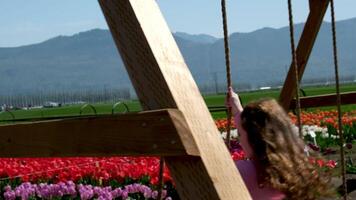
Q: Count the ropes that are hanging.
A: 3